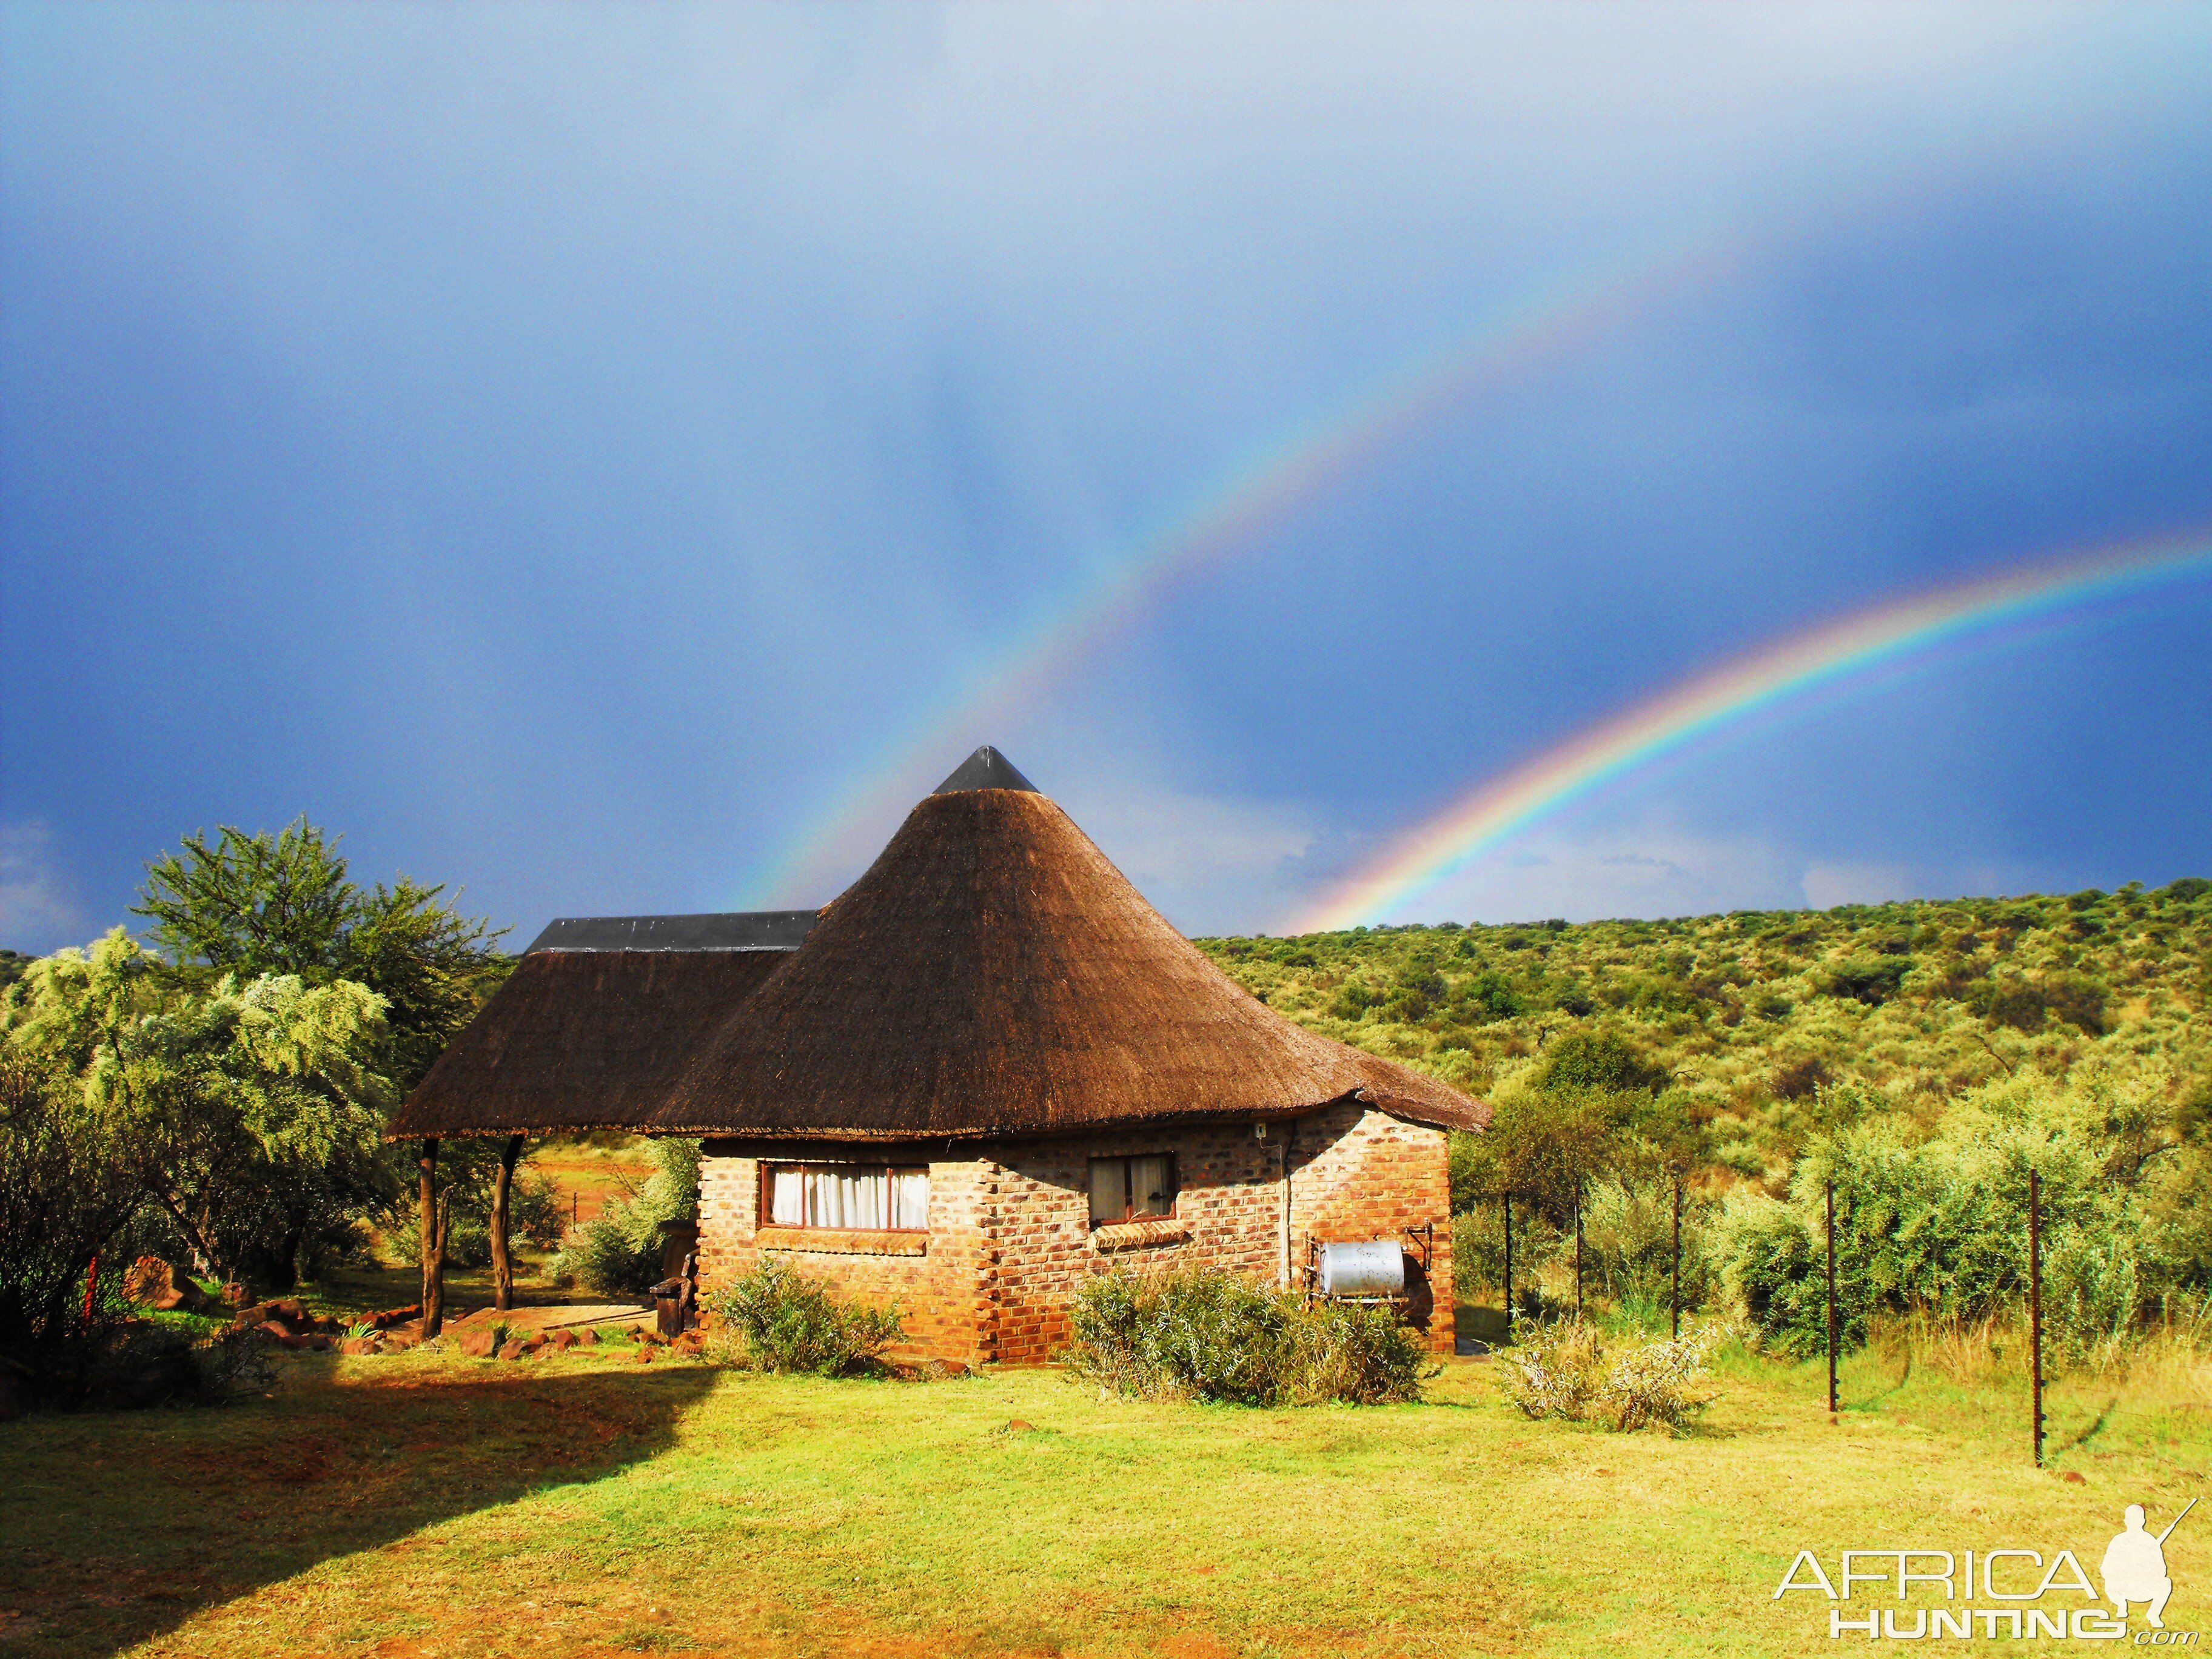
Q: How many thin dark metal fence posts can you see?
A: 5